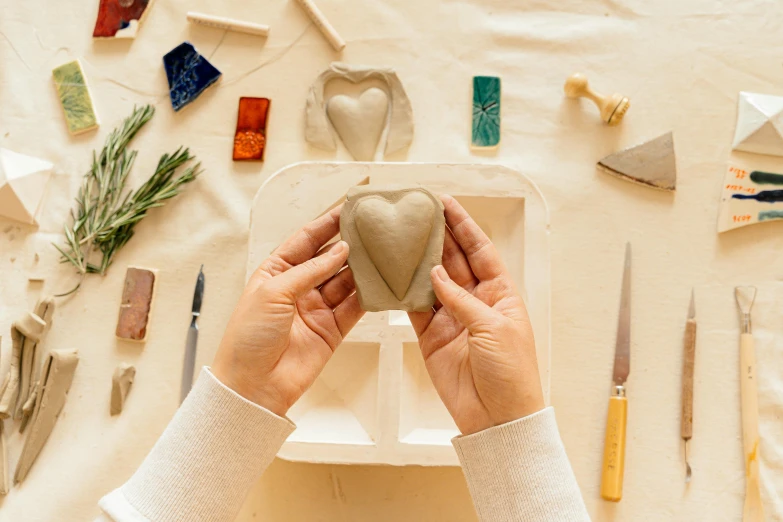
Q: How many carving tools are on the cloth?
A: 4